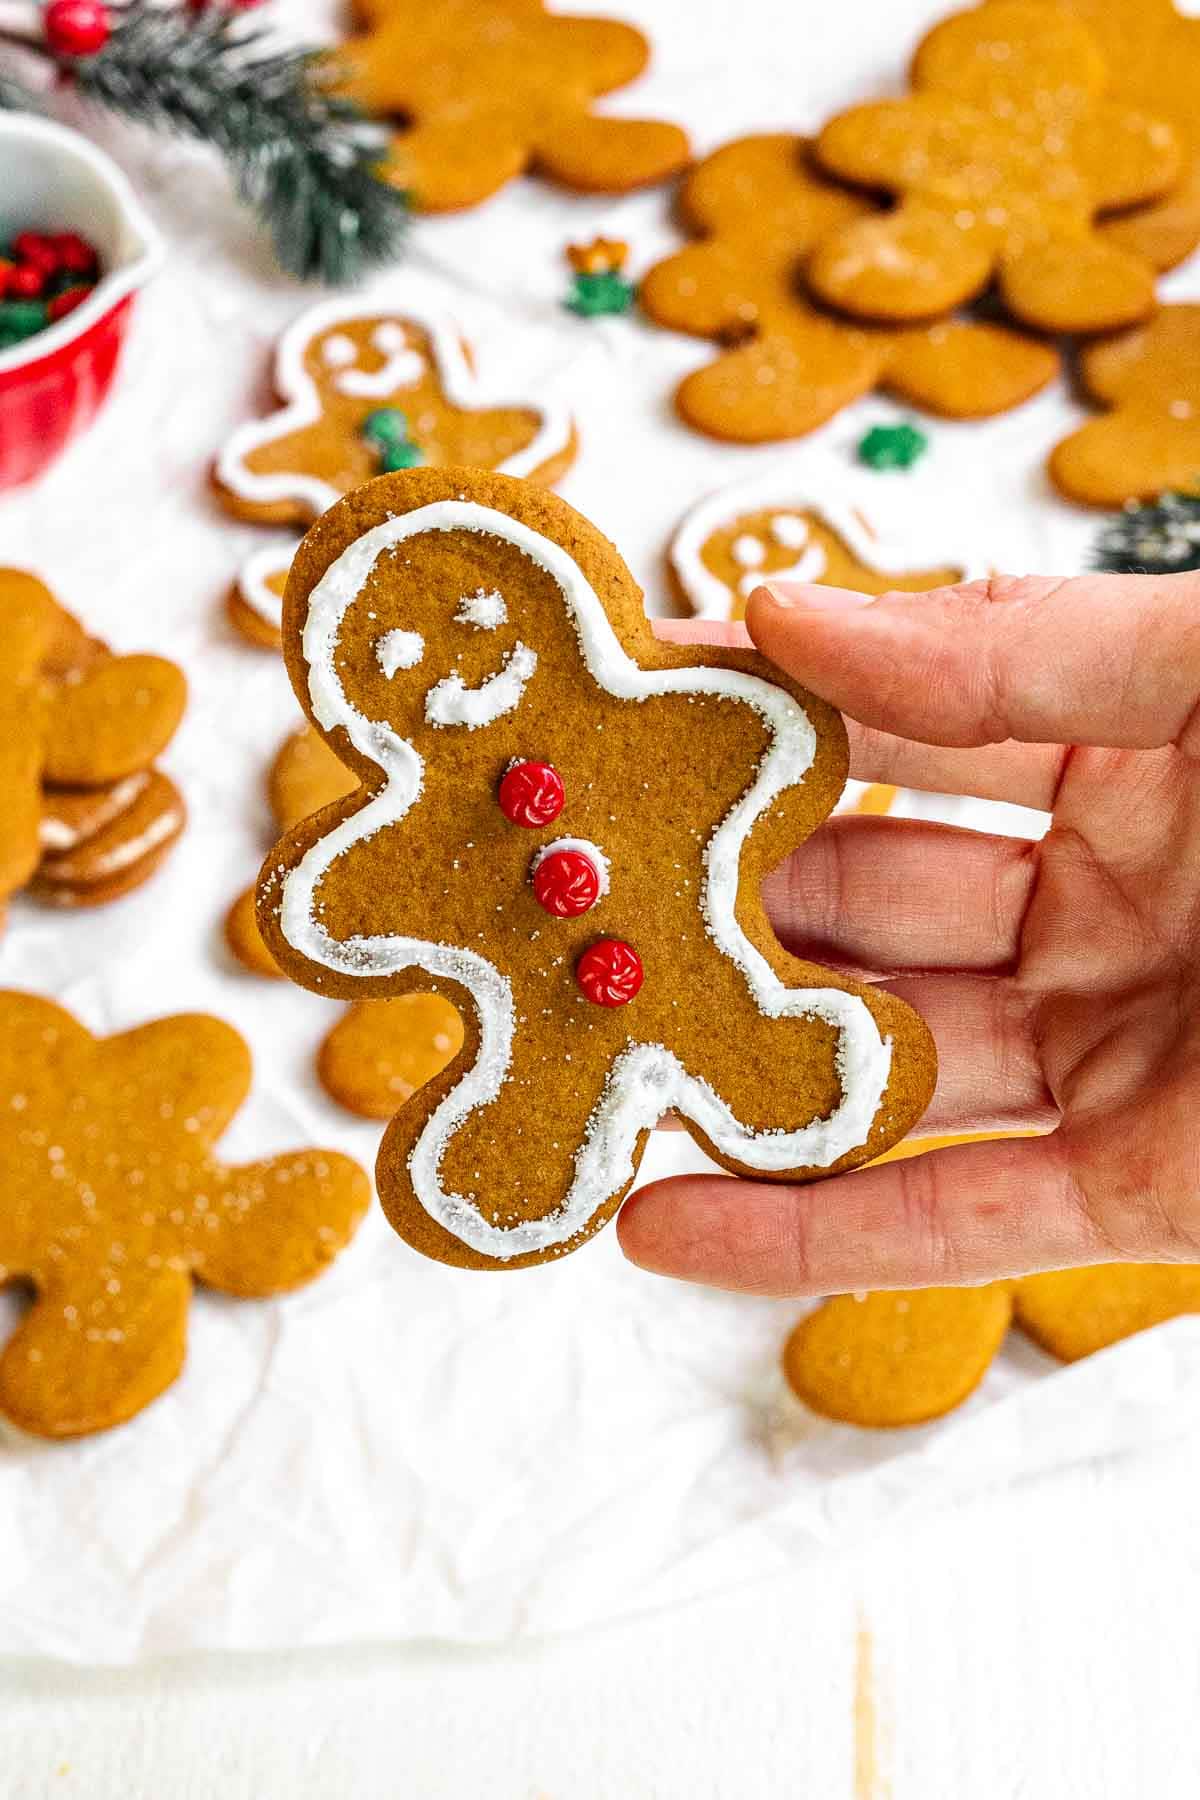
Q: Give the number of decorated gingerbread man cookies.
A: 3